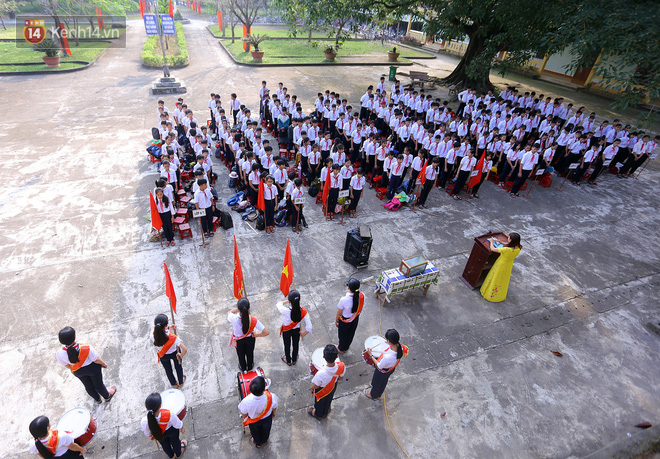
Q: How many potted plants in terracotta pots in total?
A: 4